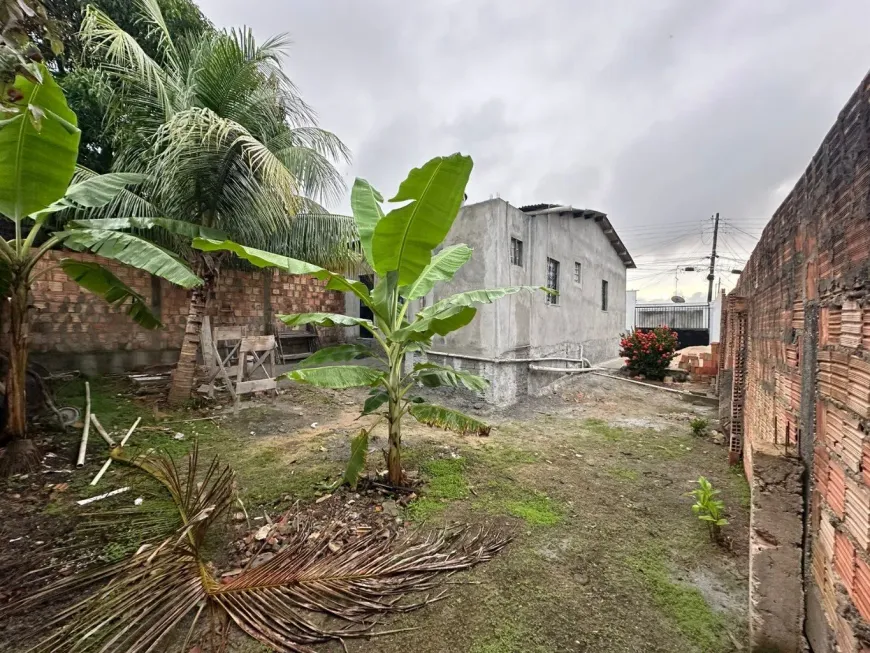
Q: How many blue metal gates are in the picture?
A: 0